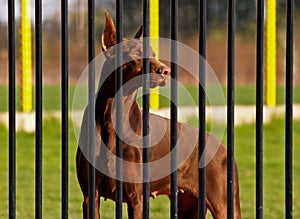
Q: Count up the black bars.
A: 11